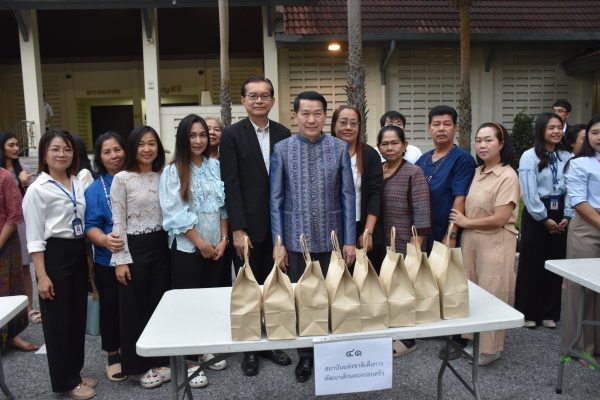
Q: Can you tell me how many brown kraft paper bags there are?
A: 8